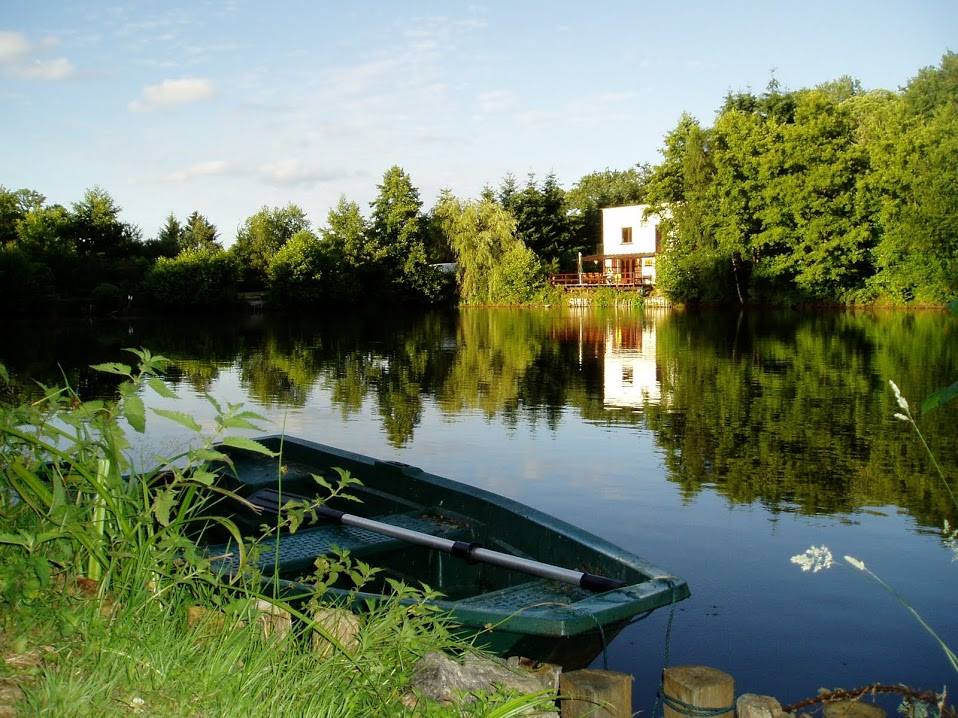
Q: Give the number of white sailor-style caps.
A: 0